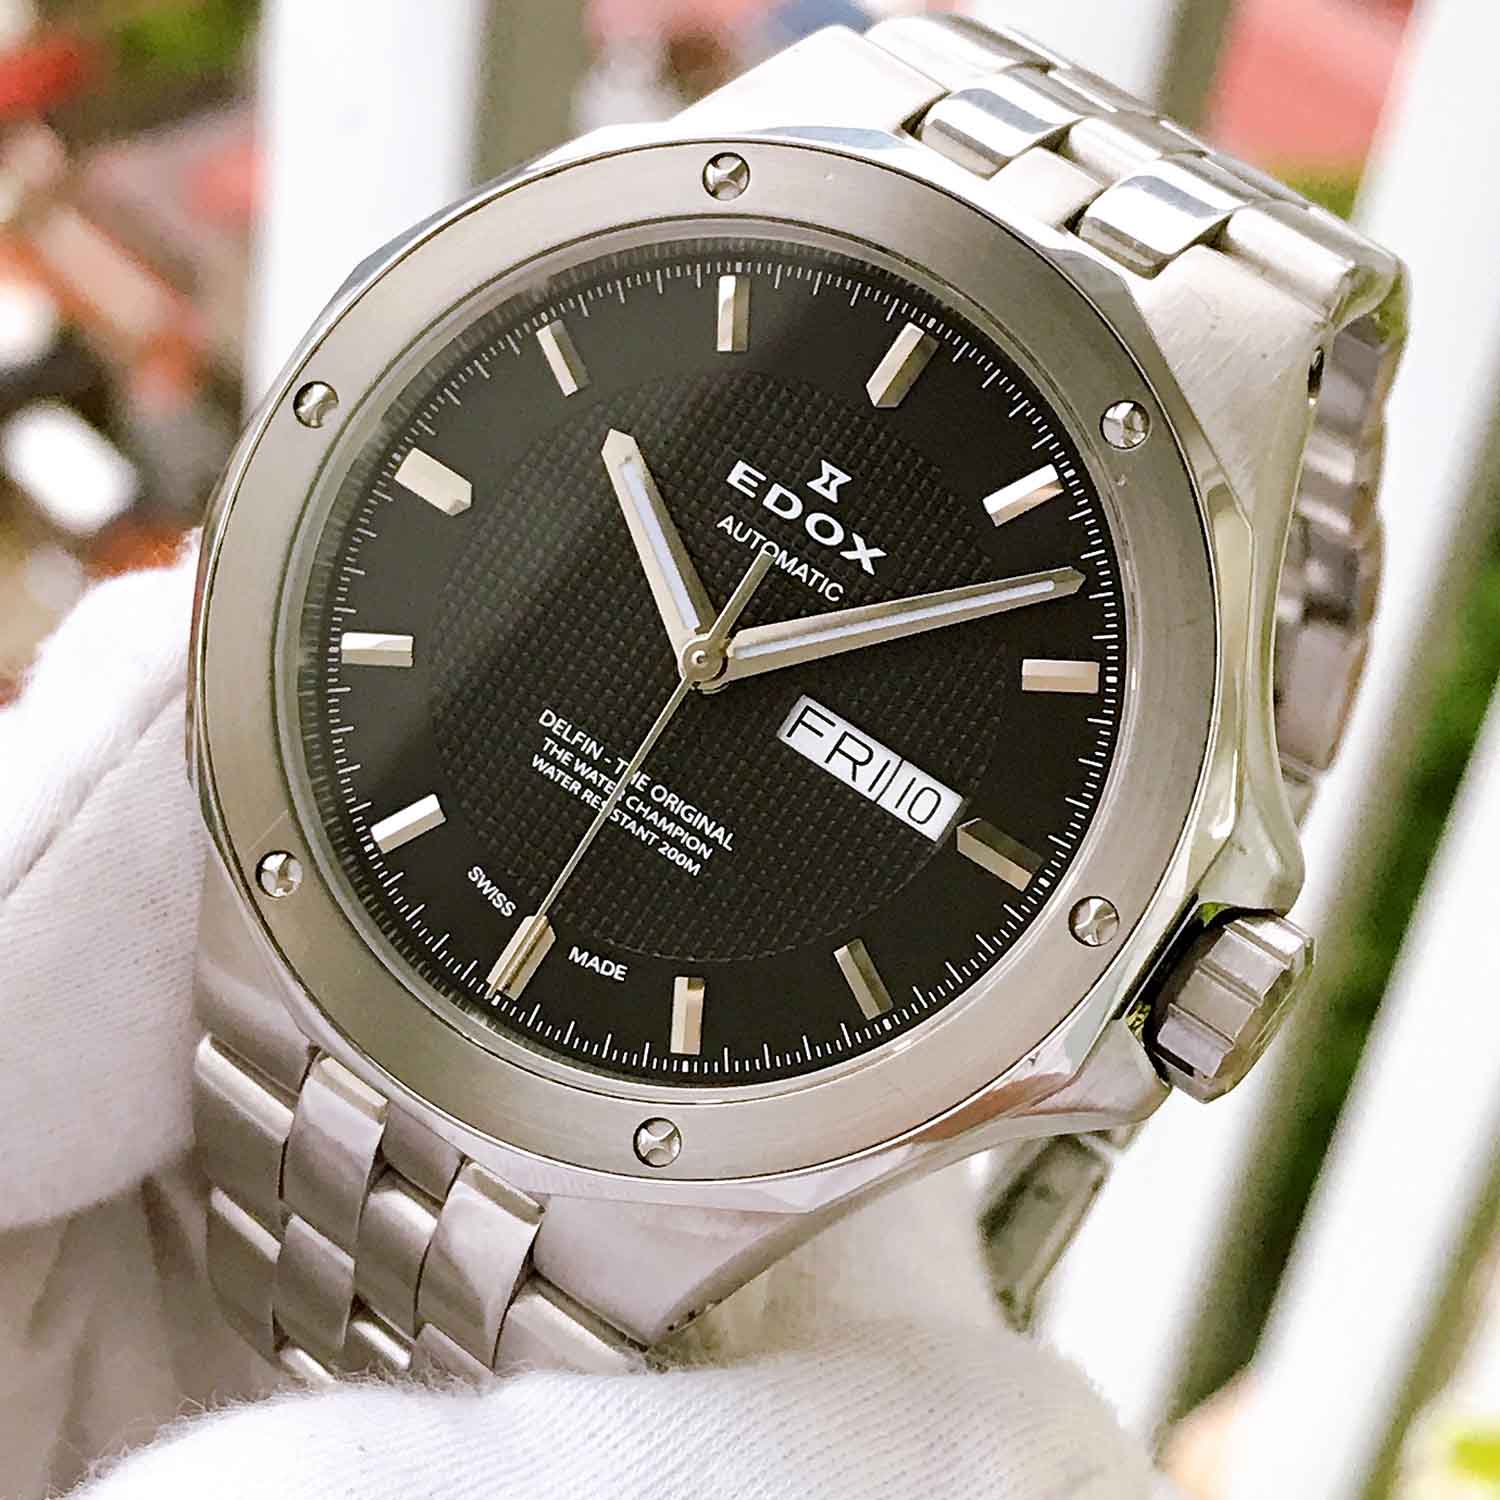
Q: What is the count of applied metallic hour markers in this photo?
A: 12